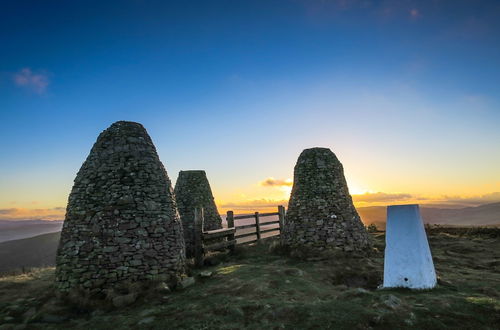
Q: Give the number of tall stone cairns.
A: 3